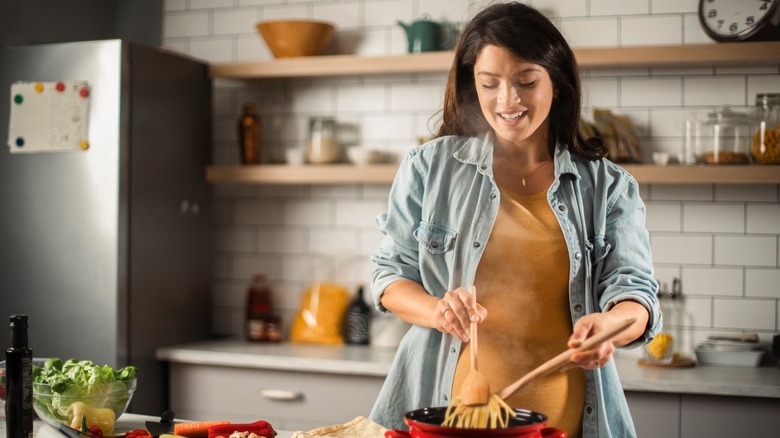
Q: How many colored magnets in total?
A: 6